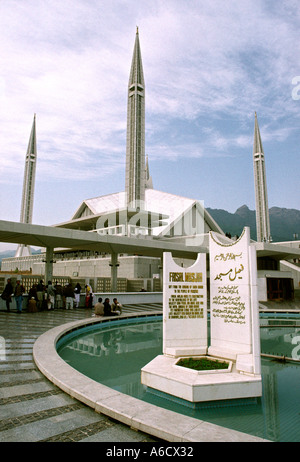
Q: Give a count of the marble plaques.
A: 2